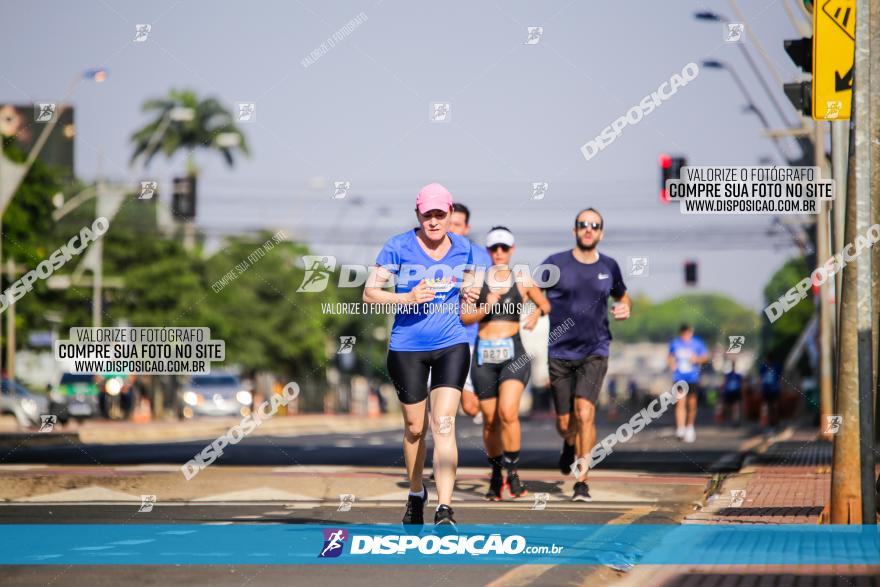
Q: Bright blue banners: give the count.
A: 1